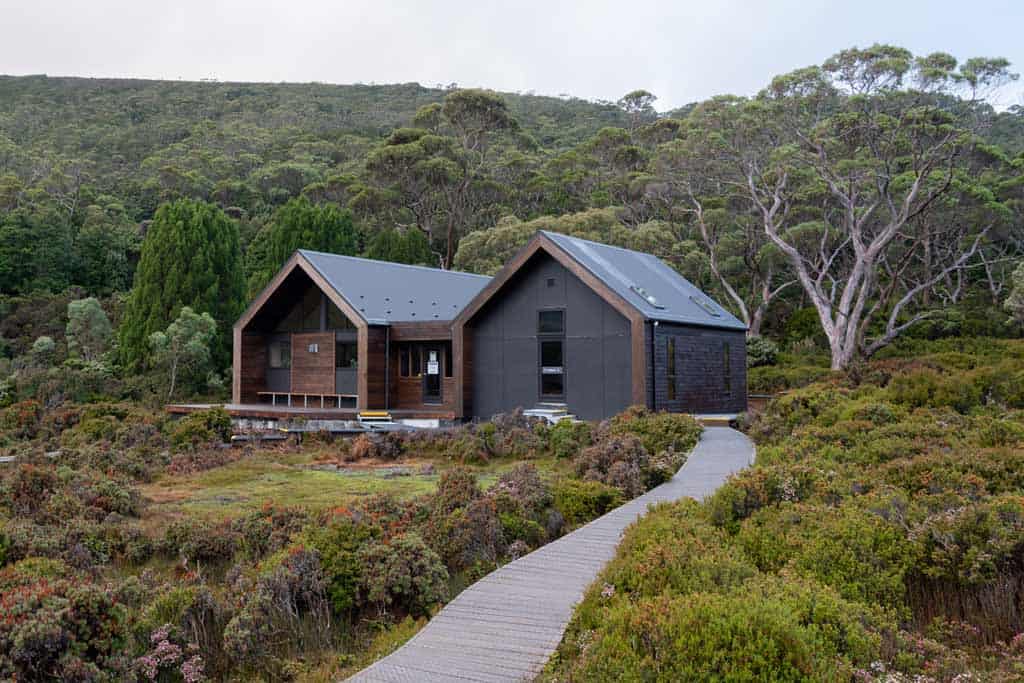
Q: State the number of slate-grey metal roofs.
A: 2